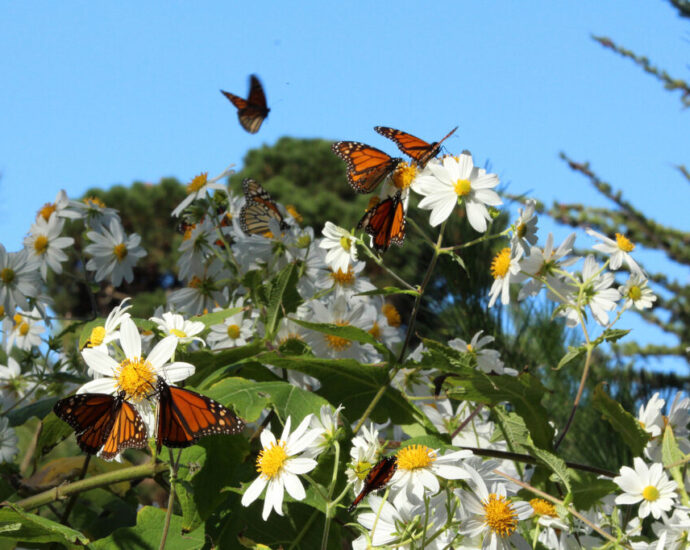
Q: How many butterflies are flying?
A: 1